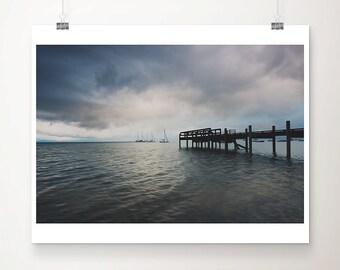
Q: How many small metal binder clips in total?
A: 2